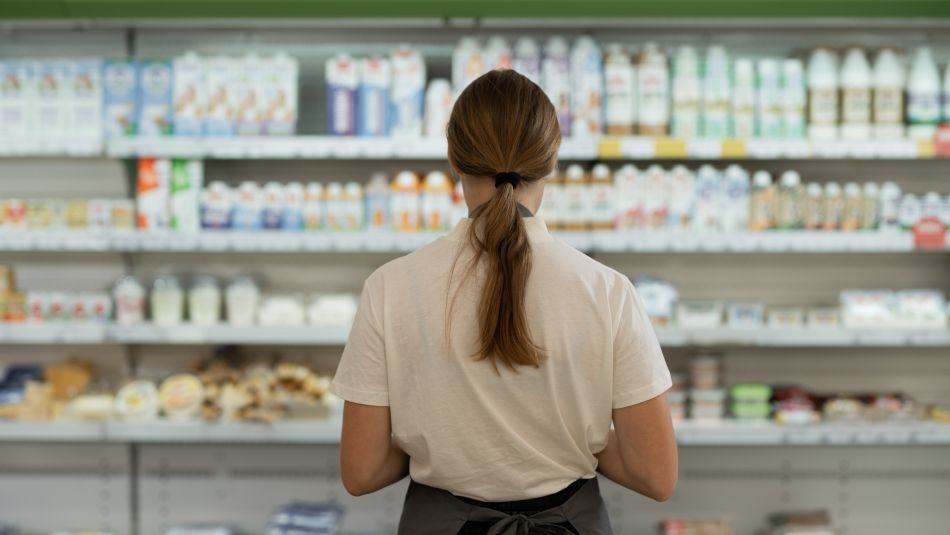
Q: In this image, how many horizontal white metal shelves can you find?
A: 4